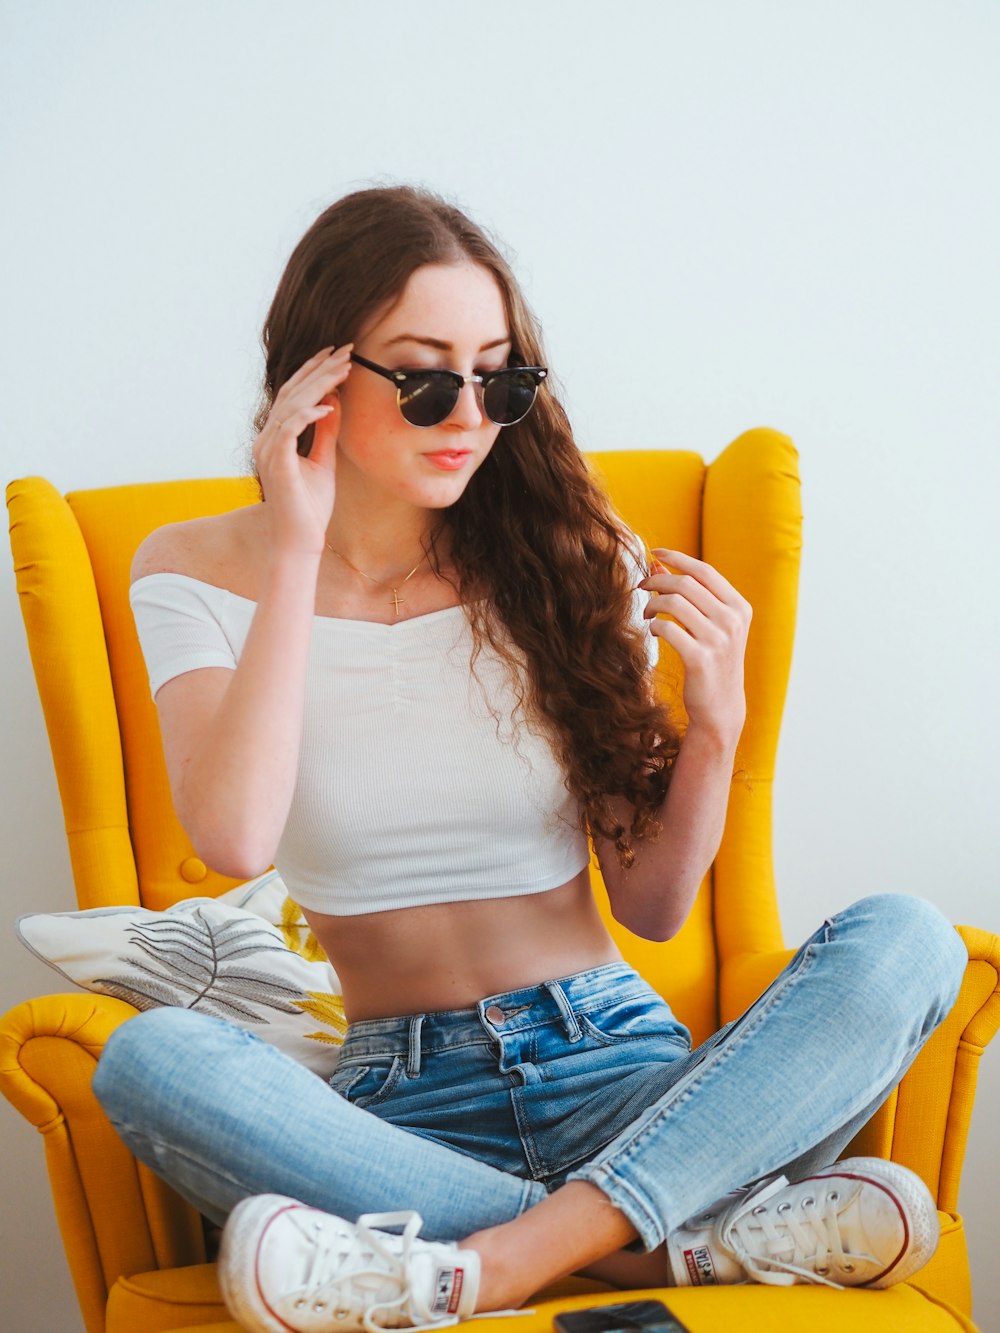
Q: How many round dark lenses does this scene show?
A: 2